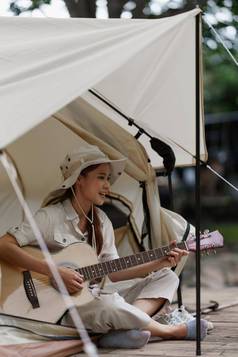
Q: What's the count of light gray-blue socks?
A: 2